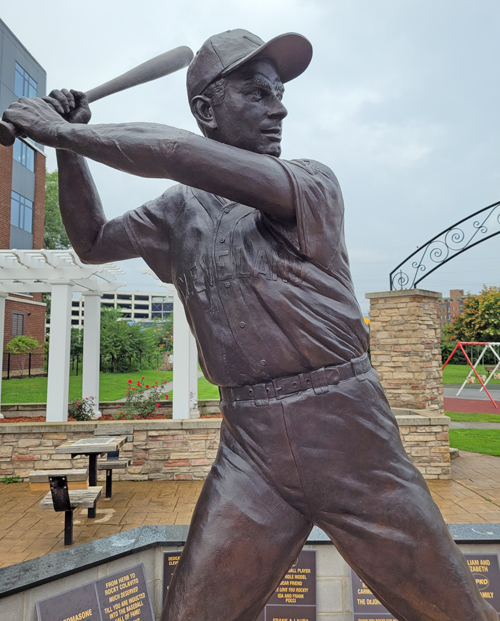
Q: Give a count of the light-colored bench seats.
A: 2